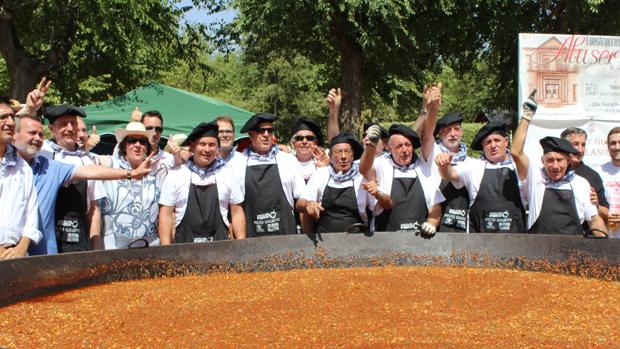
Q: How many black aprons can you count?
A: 8